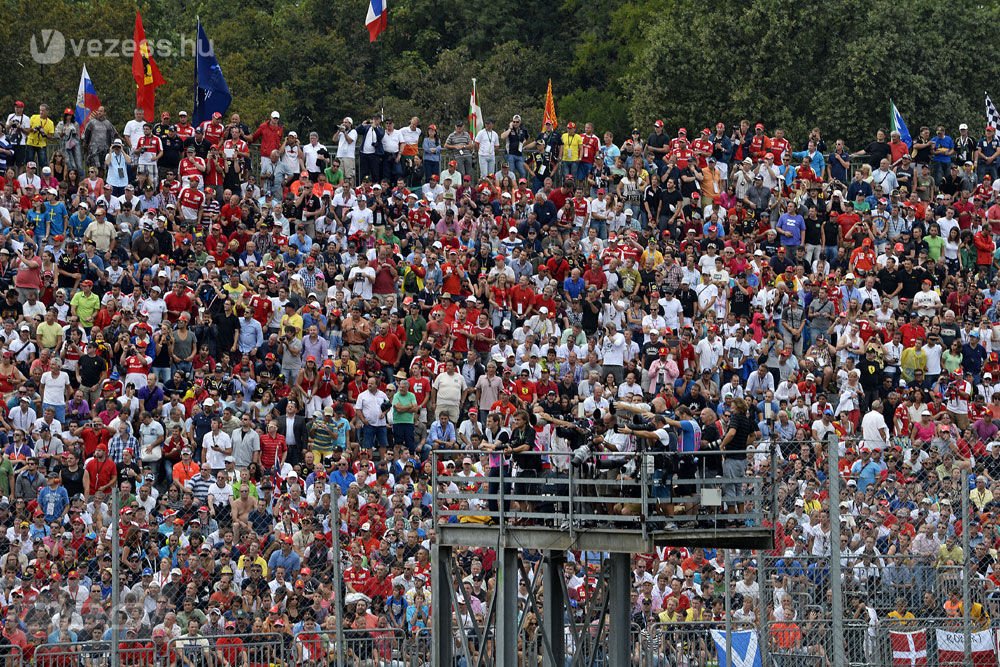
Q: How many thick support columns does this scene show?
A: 4